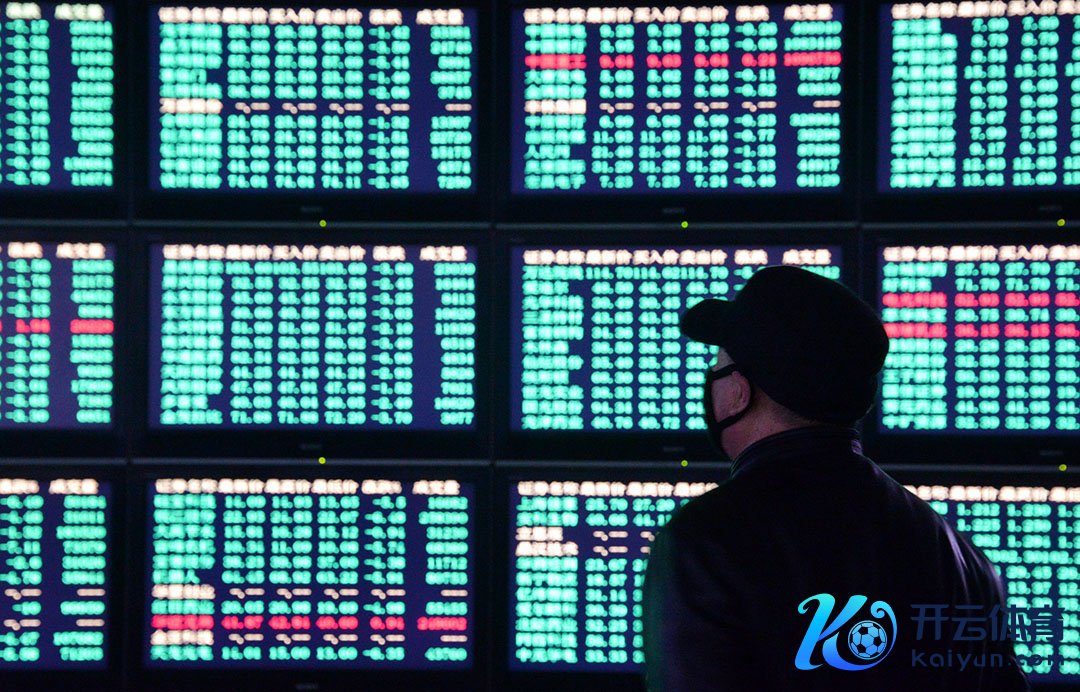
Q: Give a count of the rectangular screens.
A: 12